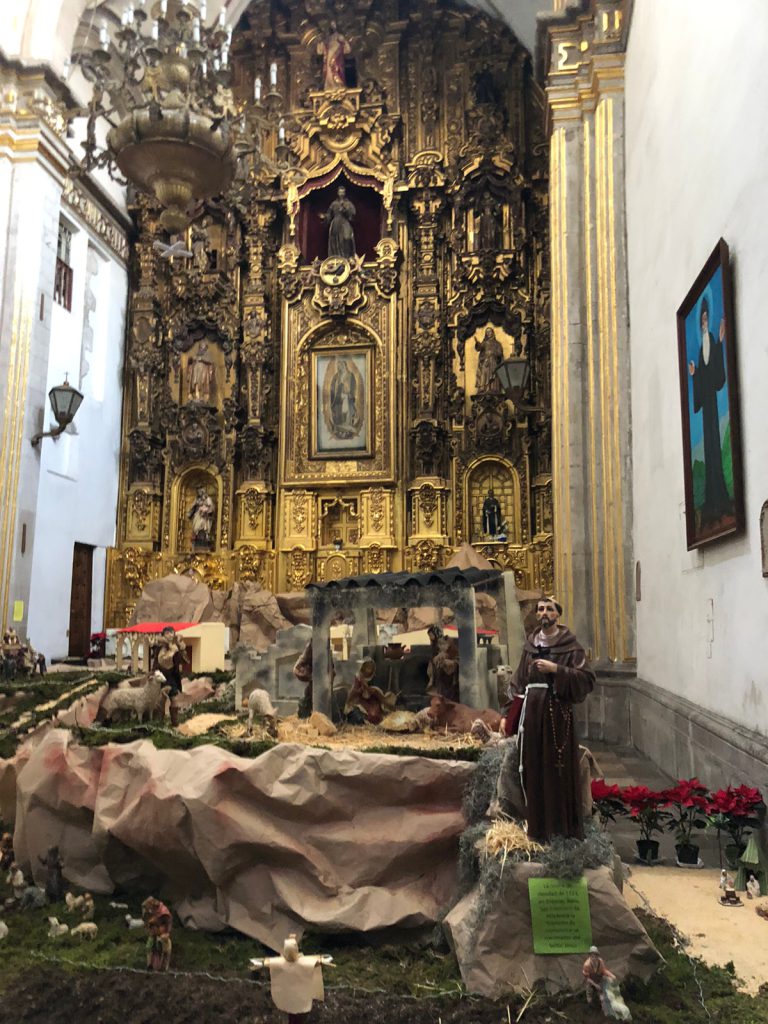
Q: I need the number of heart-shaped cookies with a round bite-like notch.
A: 0